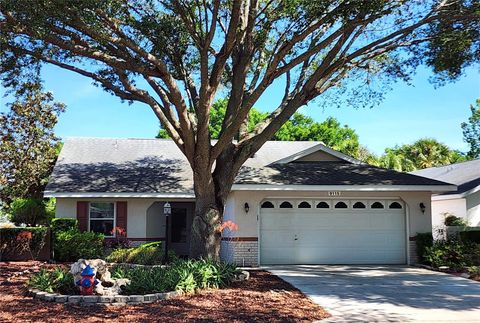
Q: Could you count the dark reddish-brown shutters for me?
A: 2